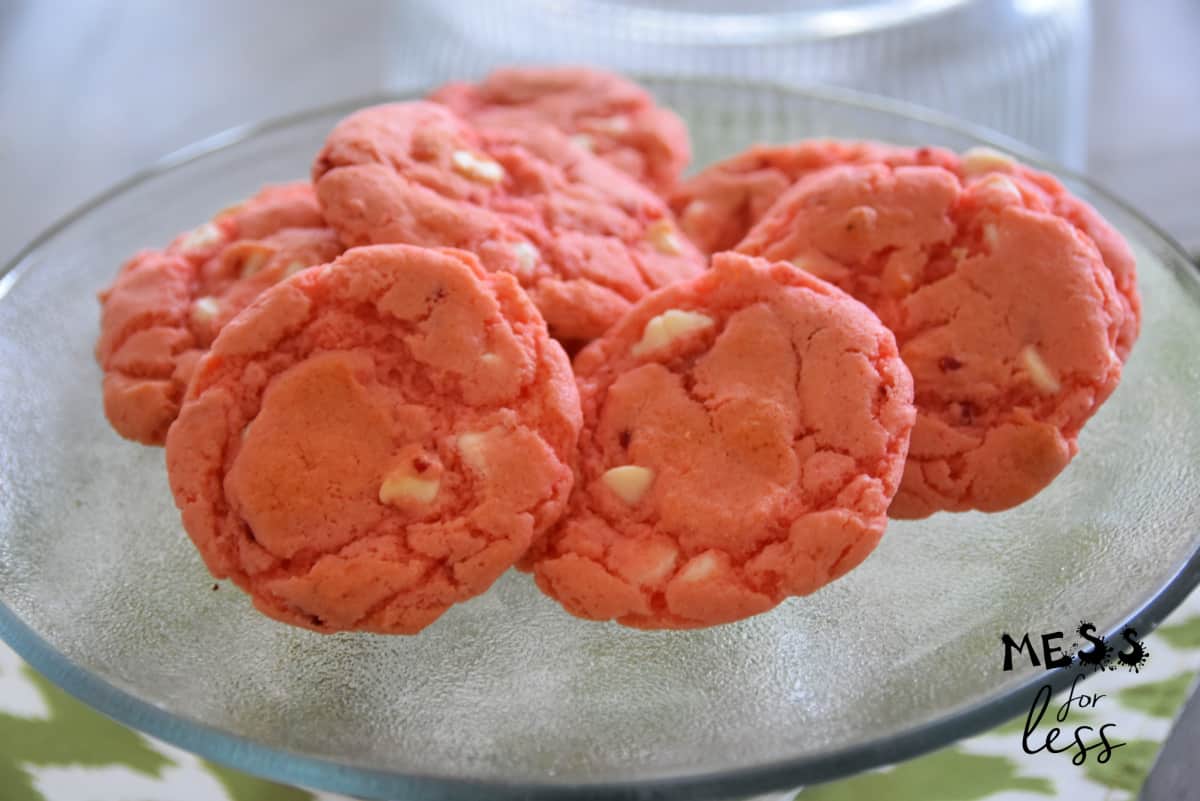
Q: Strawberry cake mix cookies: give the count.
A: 7